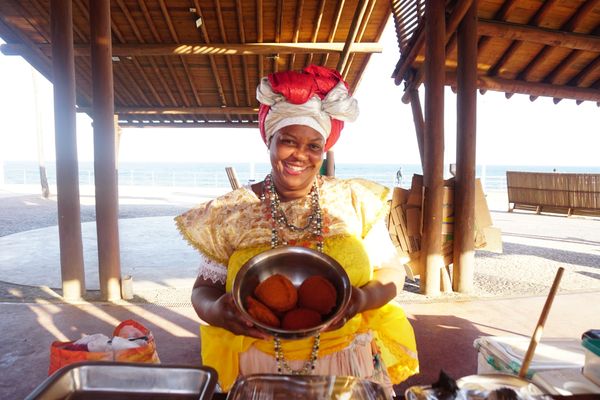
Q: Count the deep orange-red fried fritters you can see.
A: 4